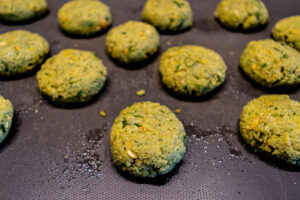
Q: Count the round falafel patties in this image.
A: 13